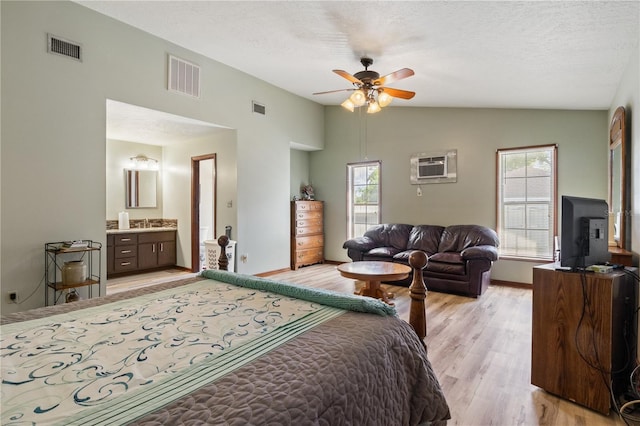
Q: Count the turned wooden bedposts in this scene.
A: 2